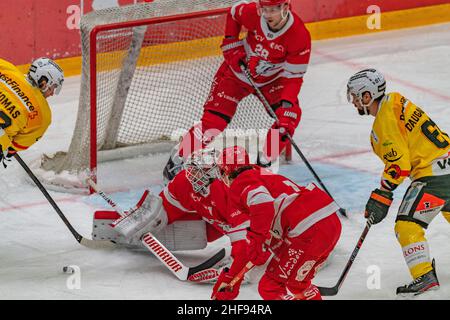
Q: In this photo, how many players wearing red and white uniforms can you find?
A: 3